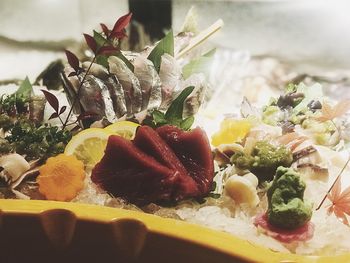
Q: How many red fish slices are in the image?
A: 3